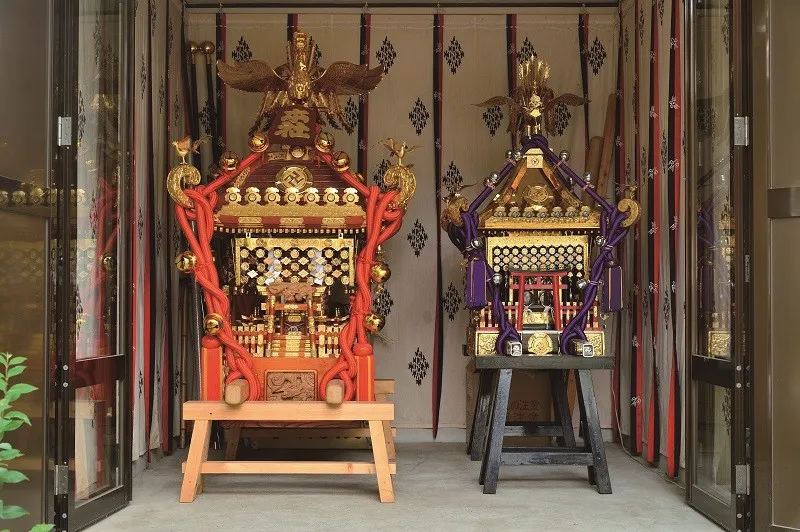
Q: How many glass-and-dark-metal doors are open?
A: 2